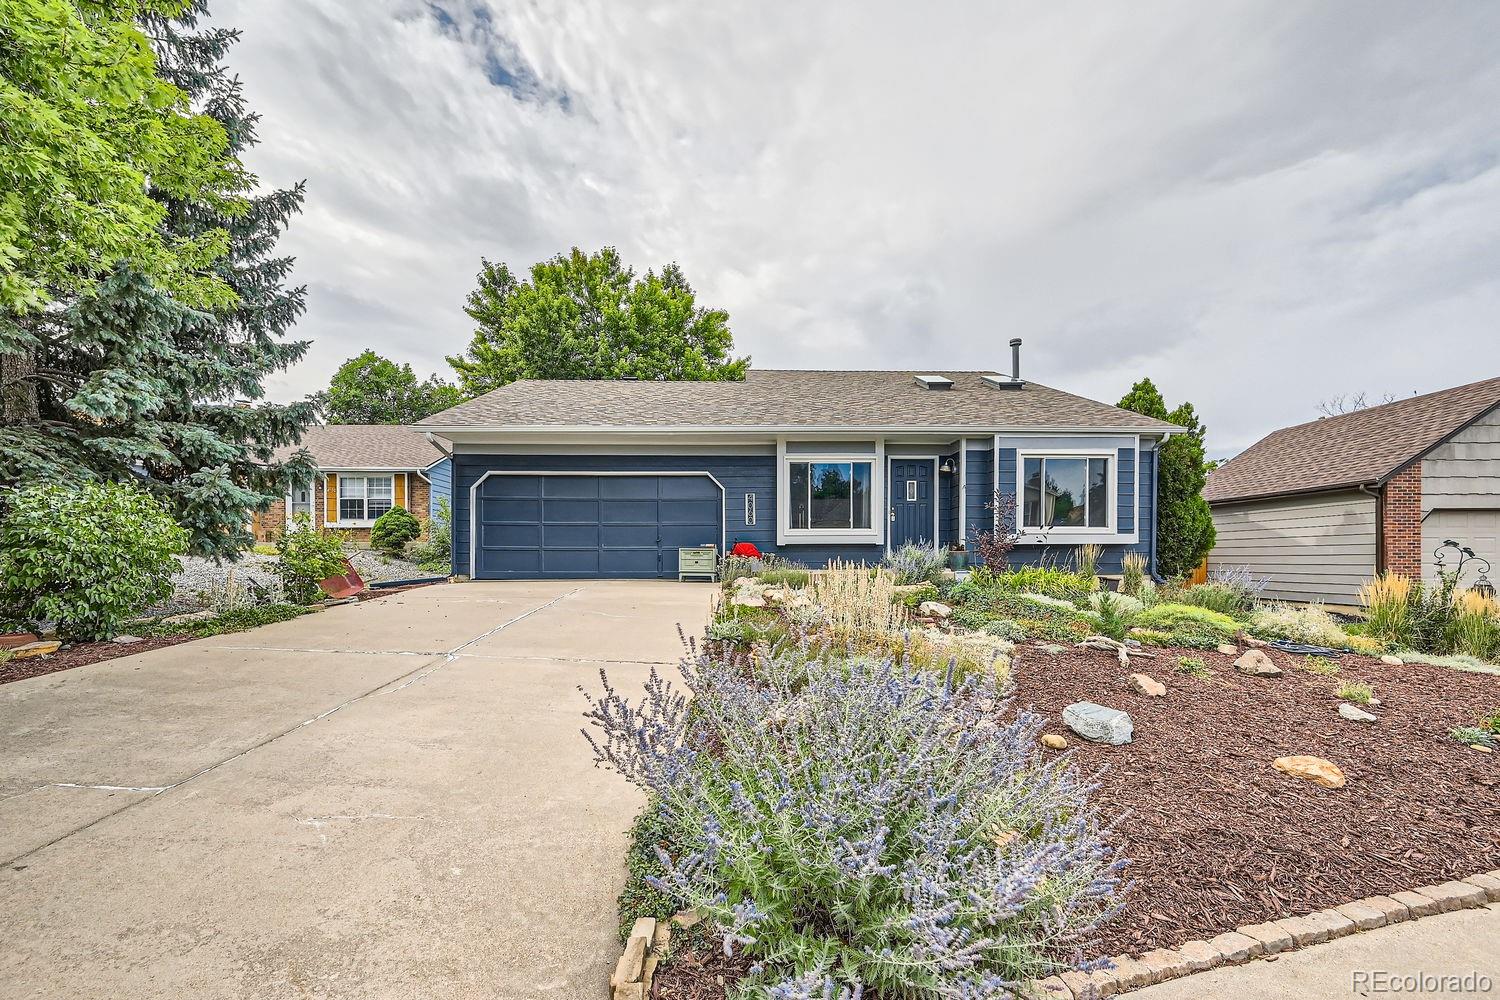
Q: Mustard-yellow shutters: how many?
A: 2